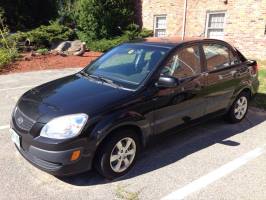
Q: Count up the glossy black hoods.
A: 1